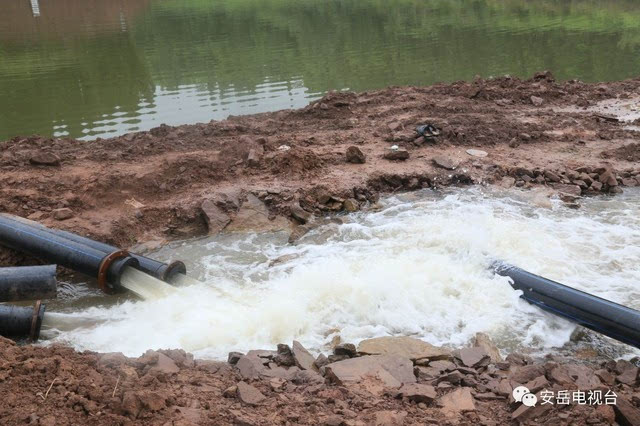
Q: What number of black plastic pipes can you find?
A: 5